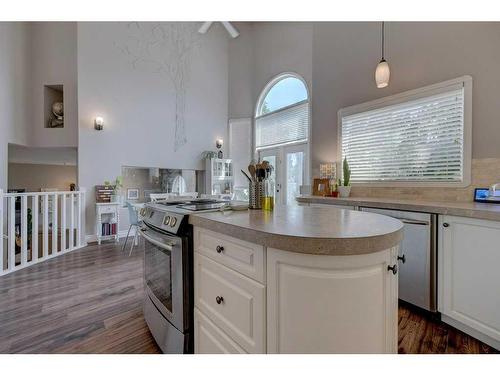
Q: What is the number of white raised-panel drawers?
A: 3